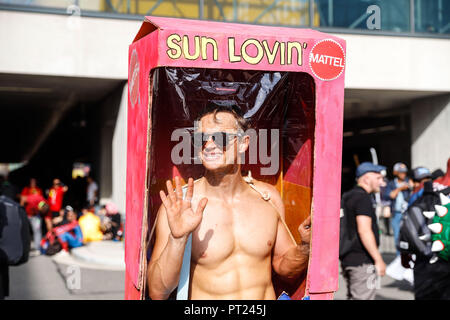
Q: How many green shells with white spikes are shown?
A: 1